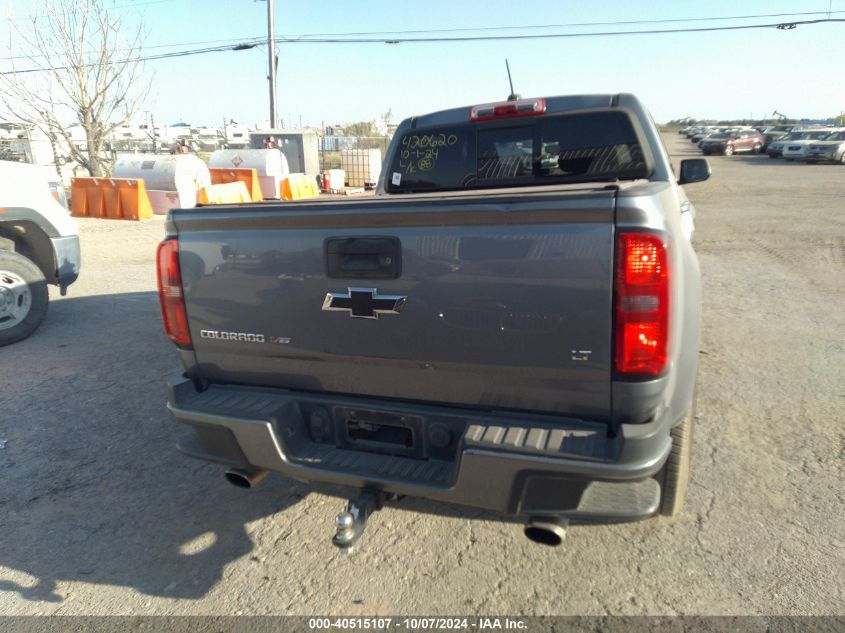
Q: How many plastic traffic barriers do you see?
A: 4